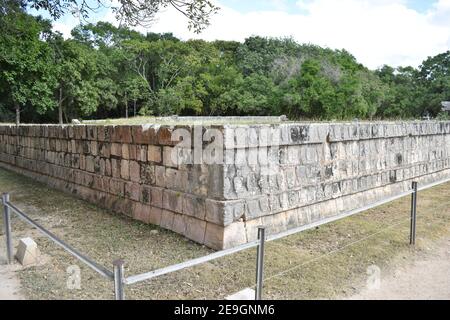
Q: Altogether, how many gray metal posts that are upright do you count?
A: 4